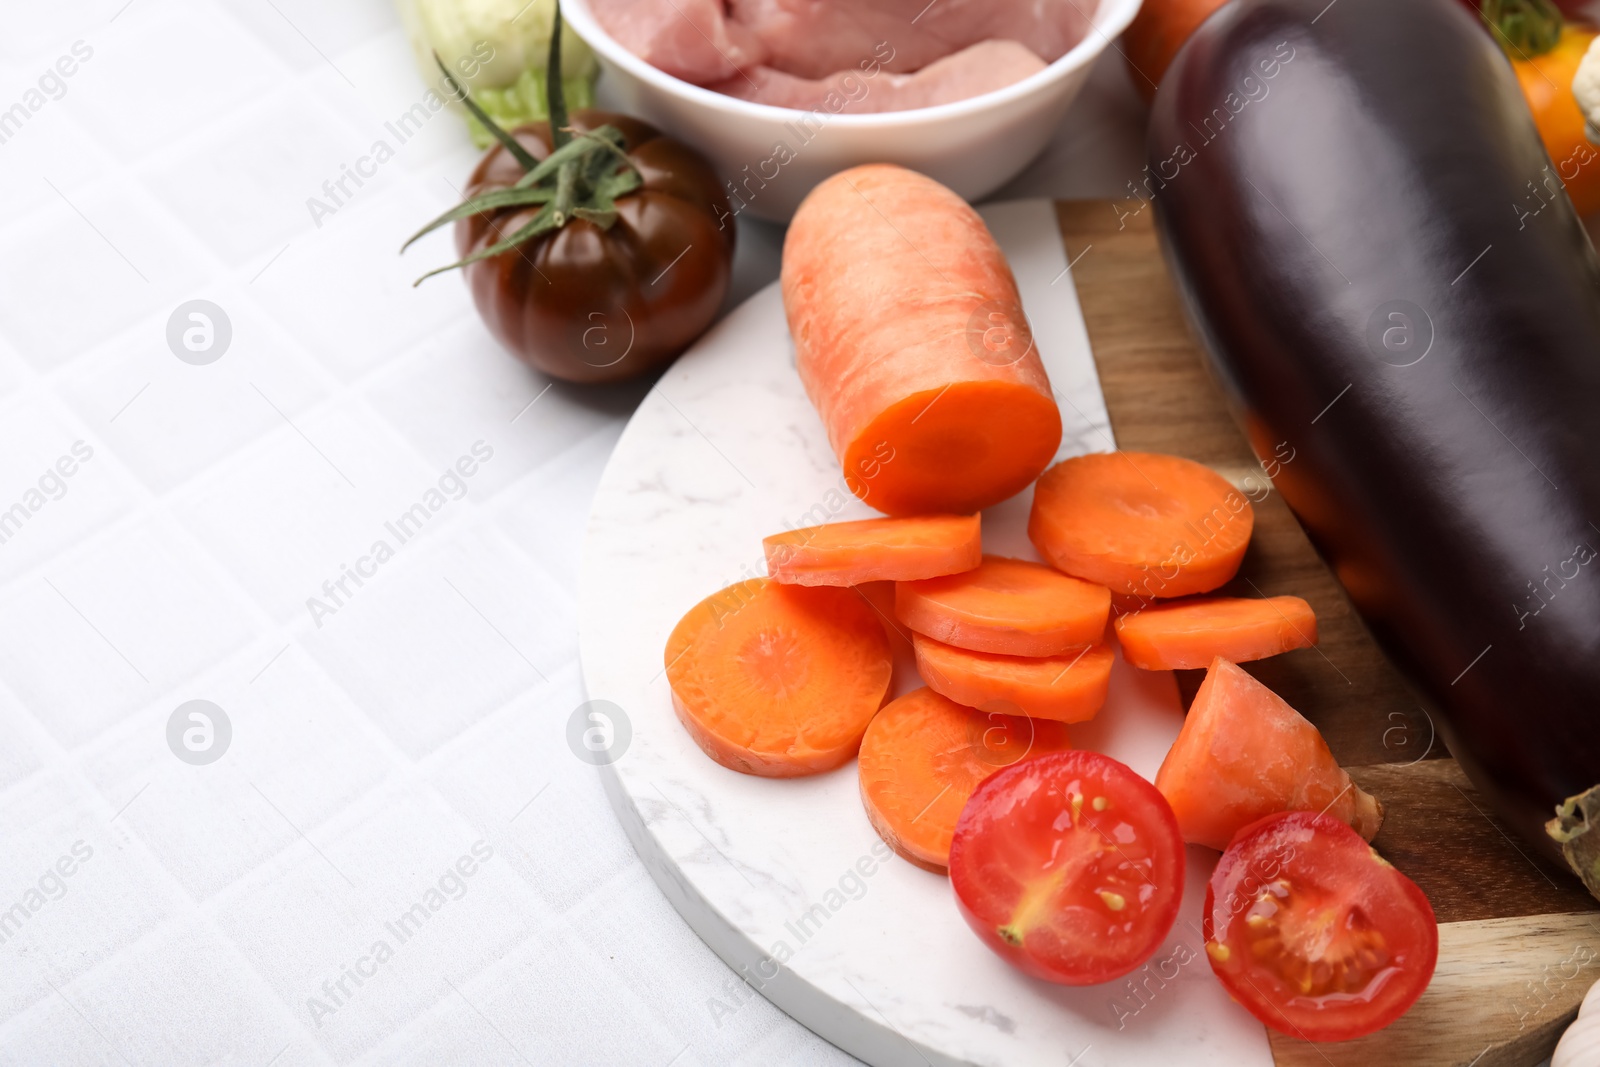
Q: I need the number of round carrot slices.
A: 7